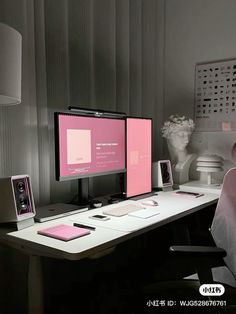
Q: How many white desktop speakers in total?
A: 2